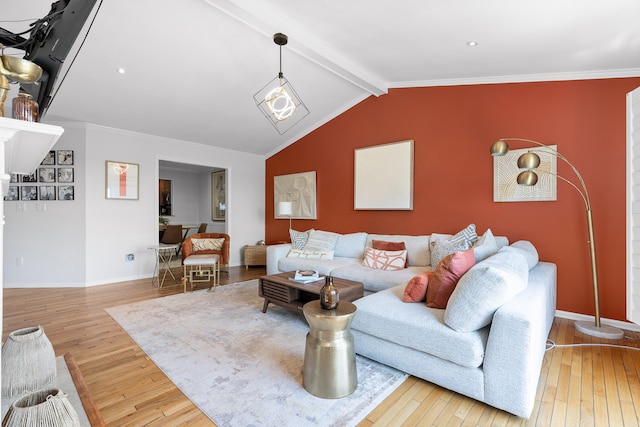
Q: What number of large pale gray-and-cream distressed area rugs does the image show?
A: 1